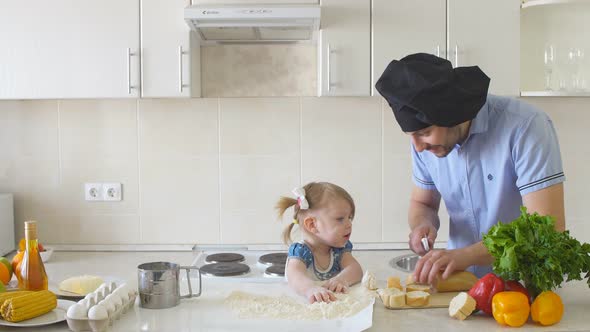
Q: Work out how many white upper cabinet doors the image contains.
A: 5